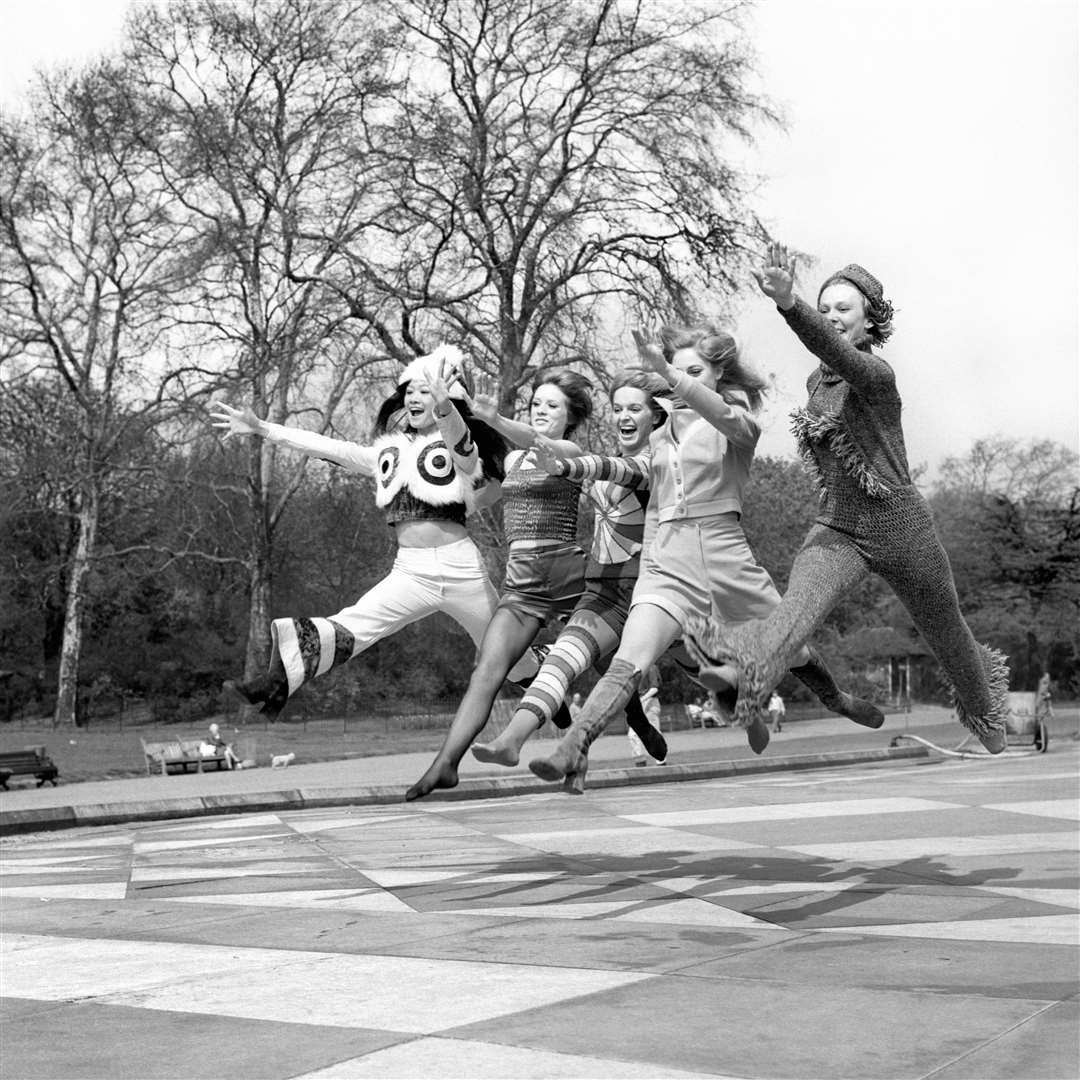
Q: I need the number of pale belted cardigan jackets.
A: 1